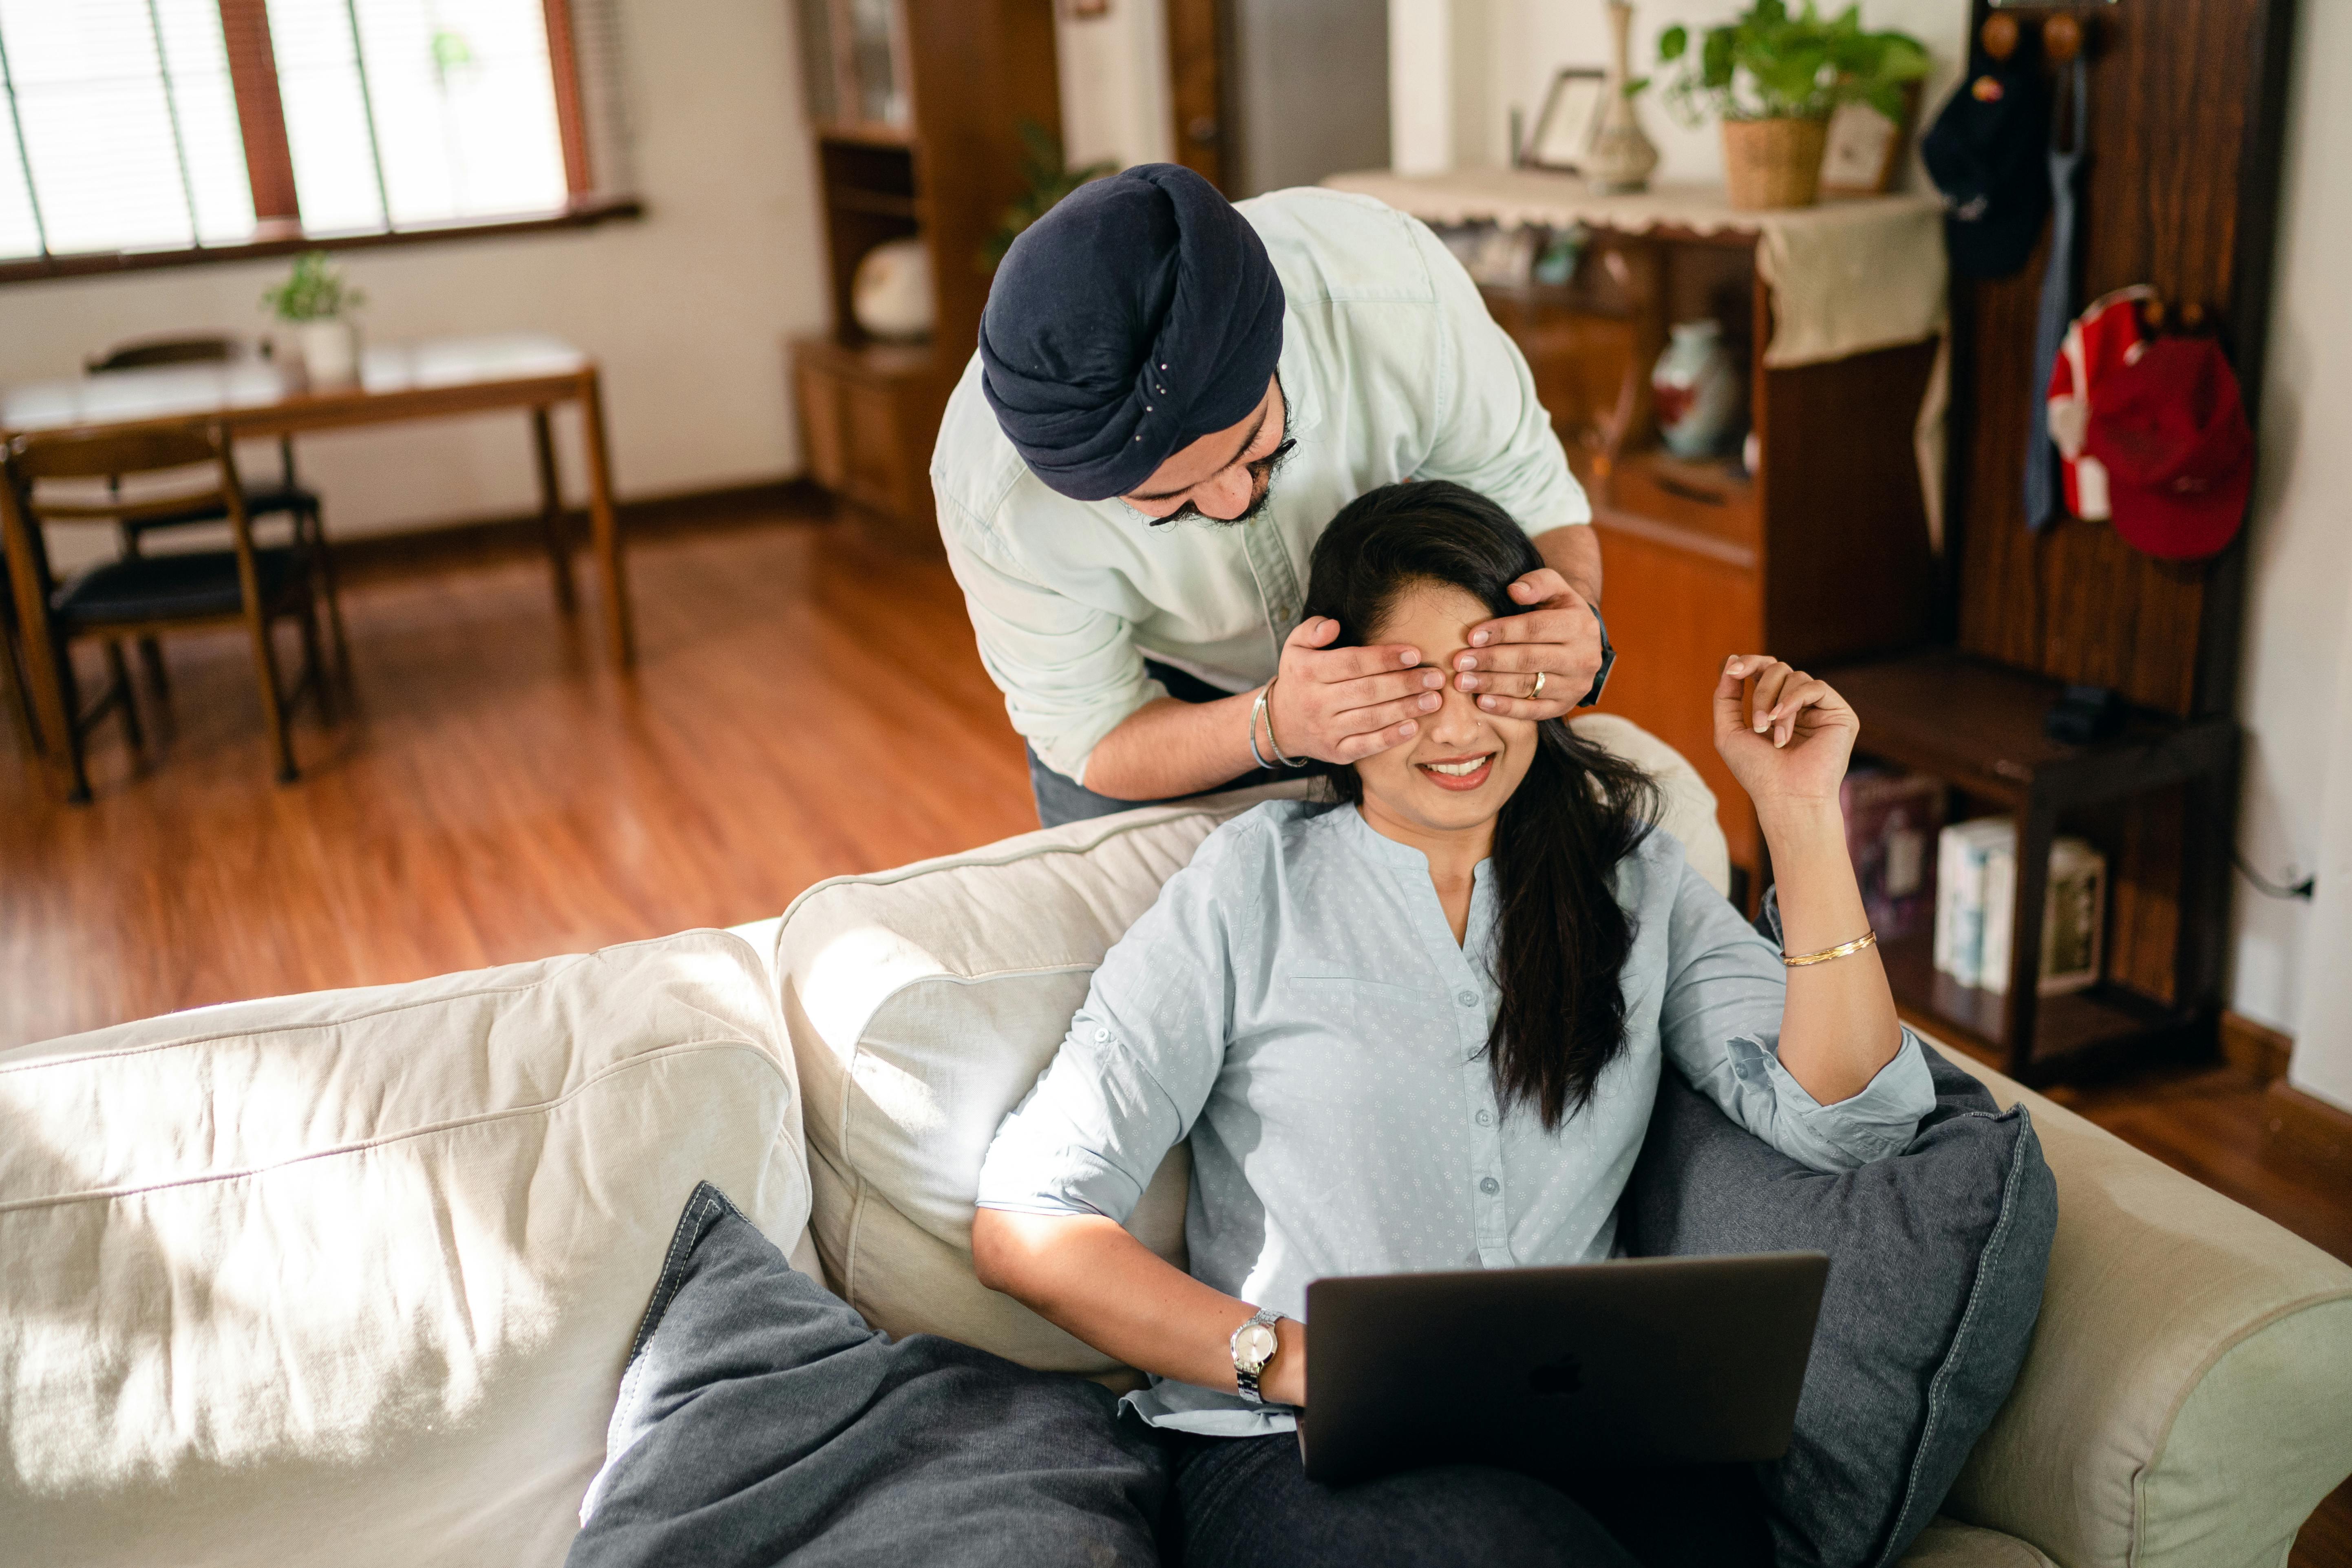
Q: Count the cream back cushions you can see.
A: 2